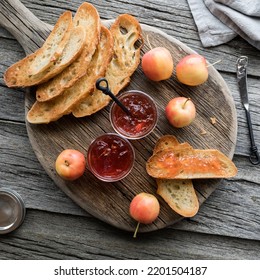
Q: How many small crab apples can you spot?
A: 5